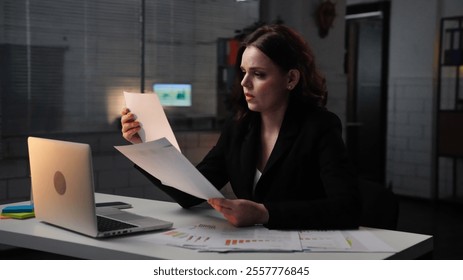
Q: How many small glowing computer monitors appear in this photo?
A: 1